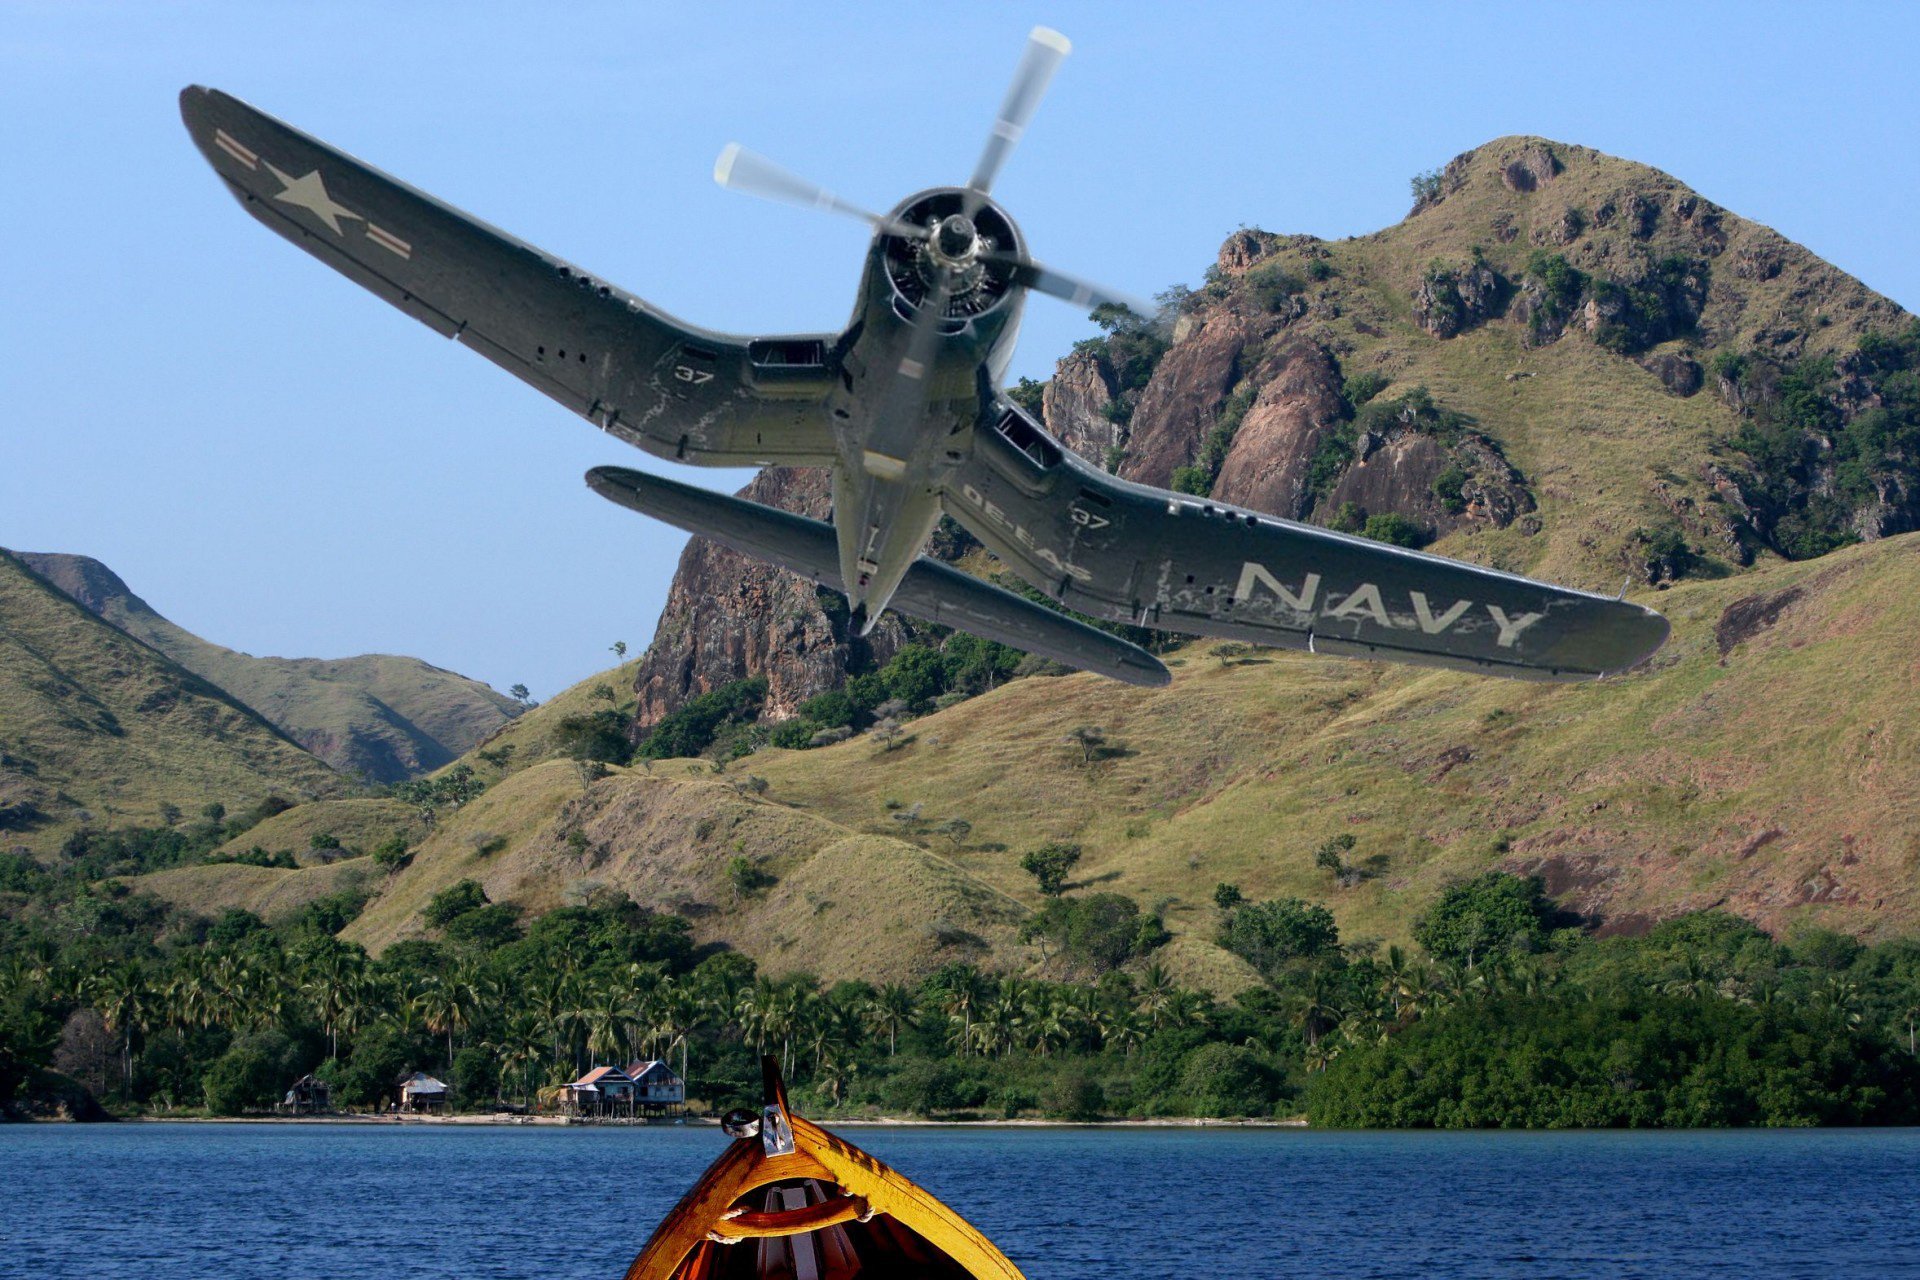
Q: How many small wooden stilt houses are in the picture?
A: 4